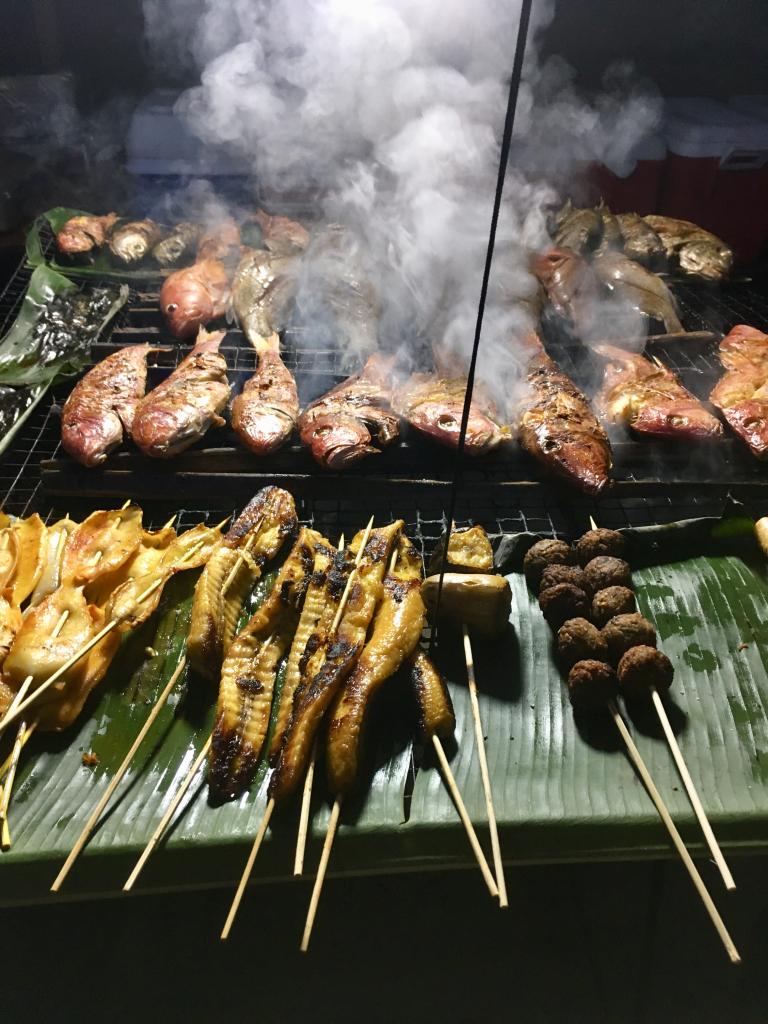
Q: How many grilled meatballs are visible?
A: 10